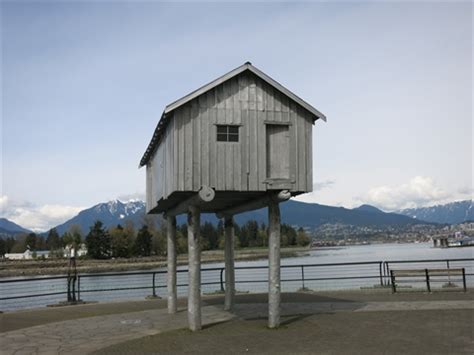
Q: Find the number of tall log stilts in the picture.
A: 4